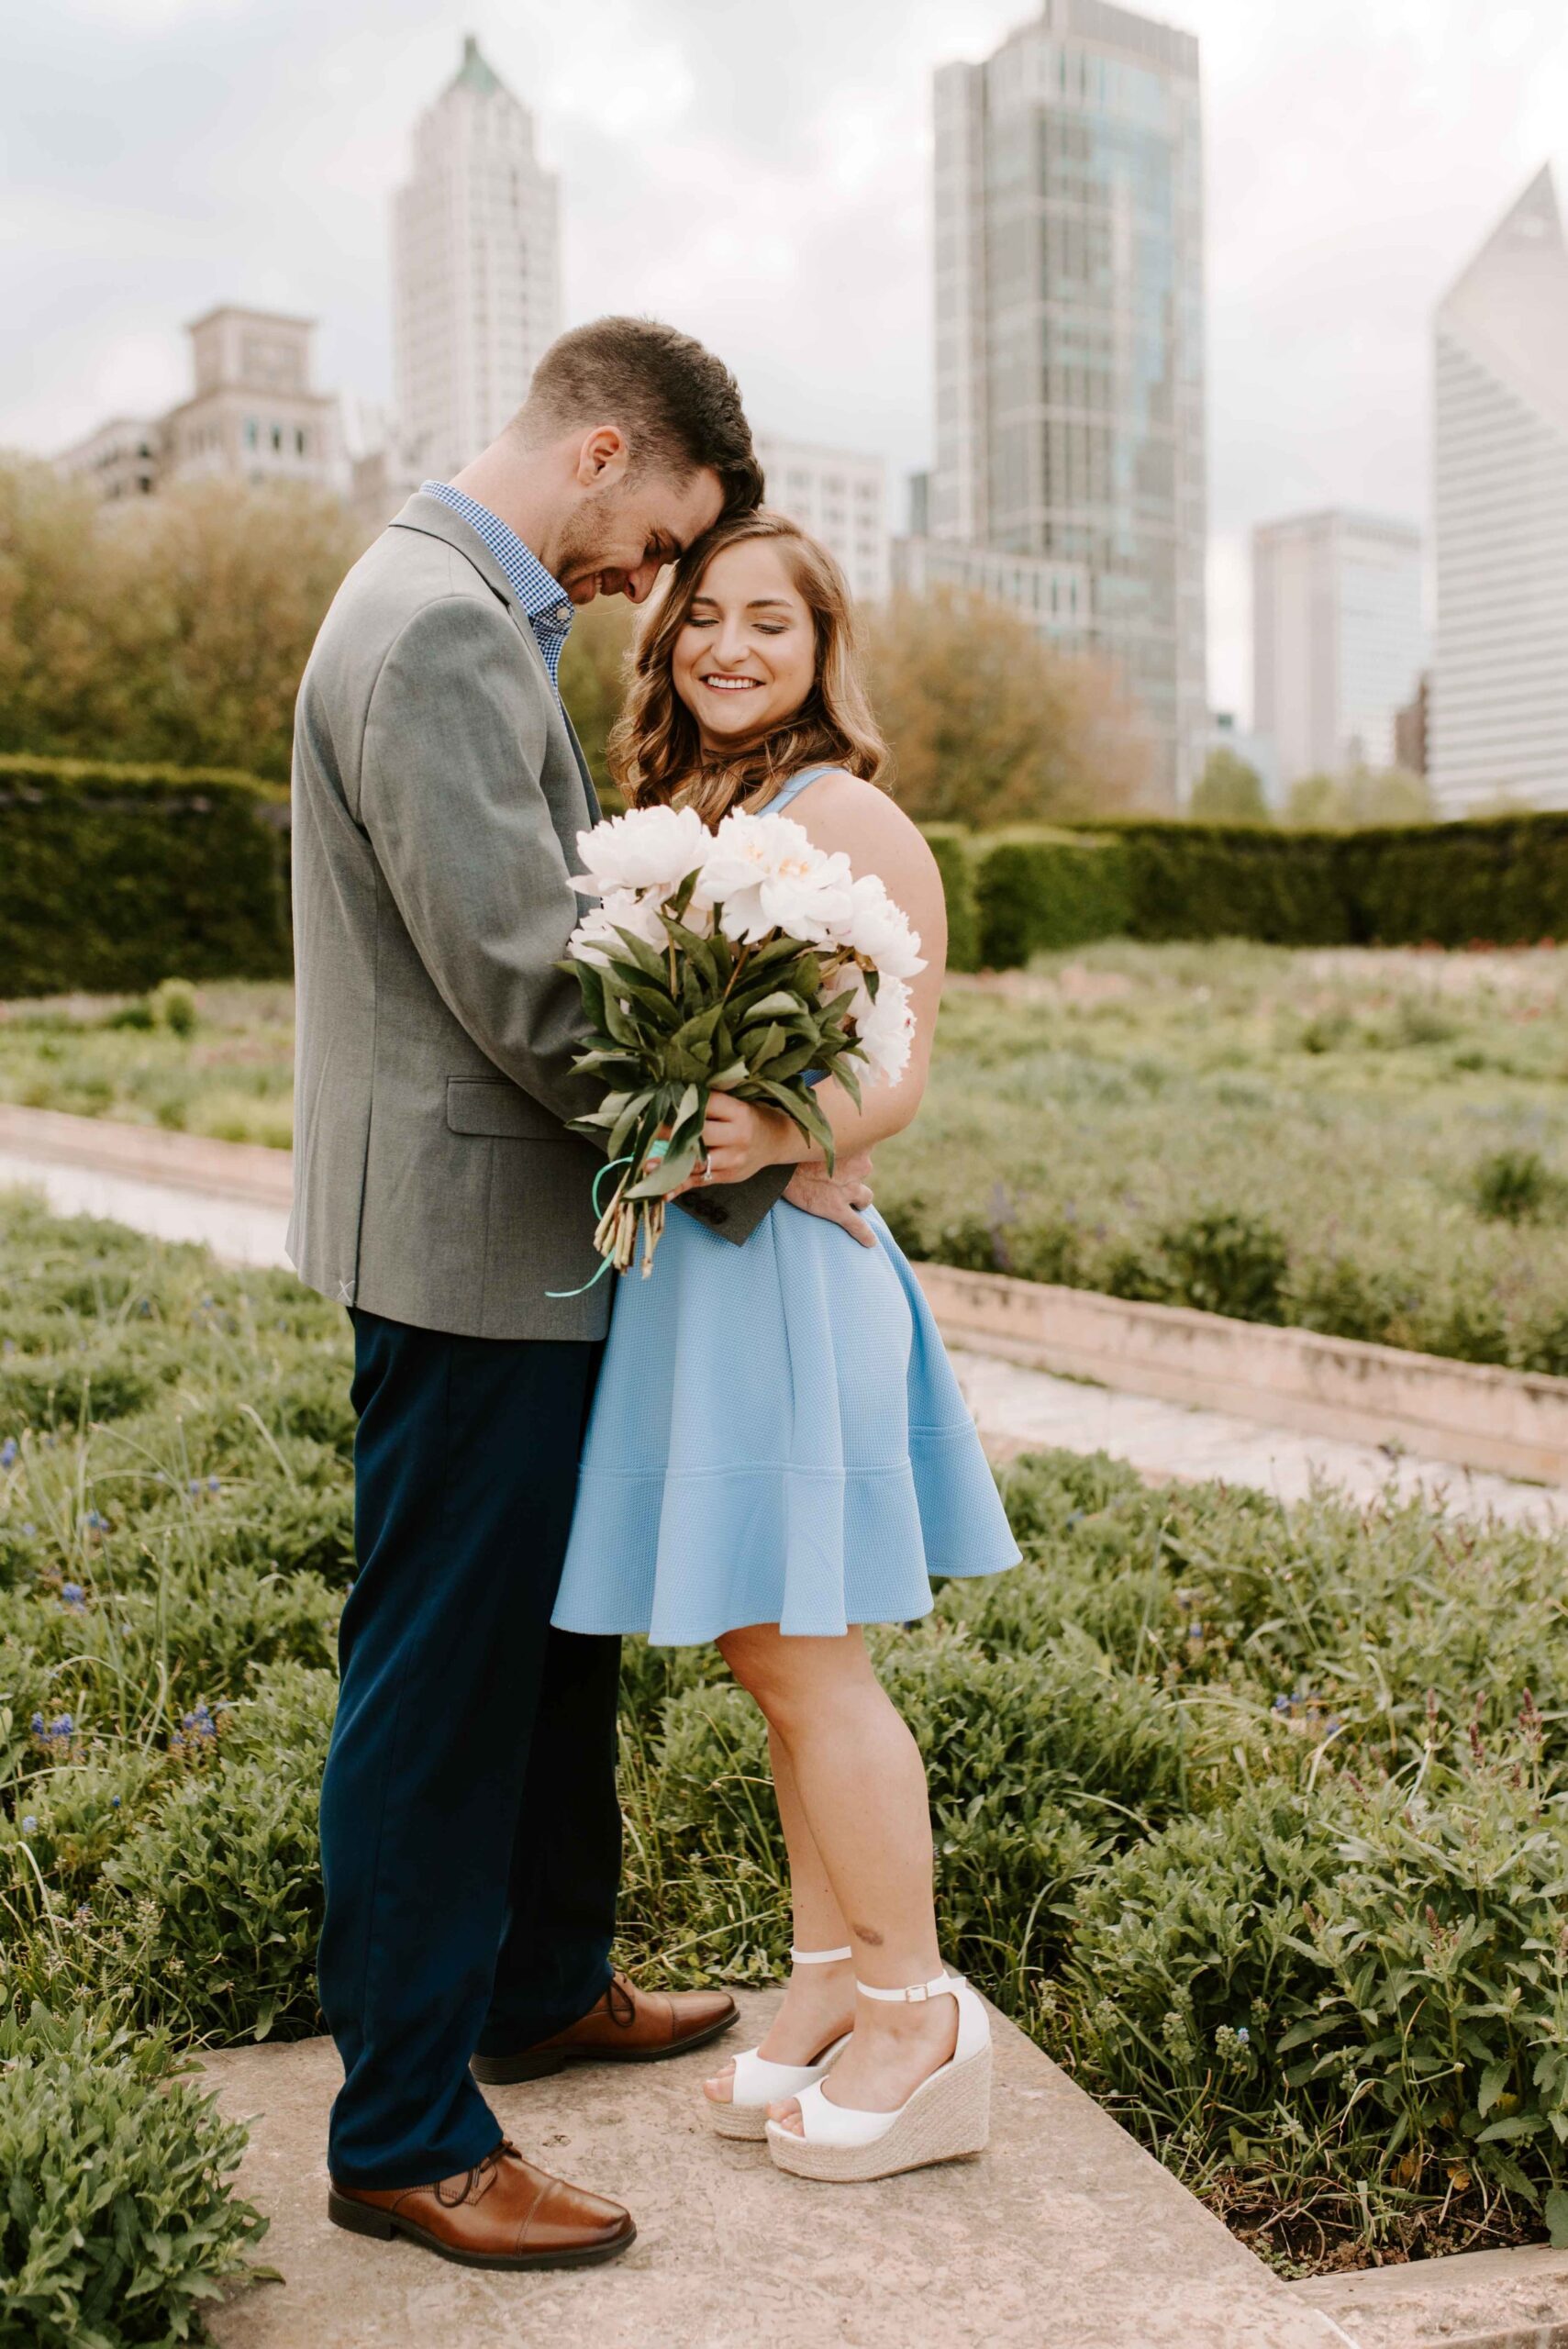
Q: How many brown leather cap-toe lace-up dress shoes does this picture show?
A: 2